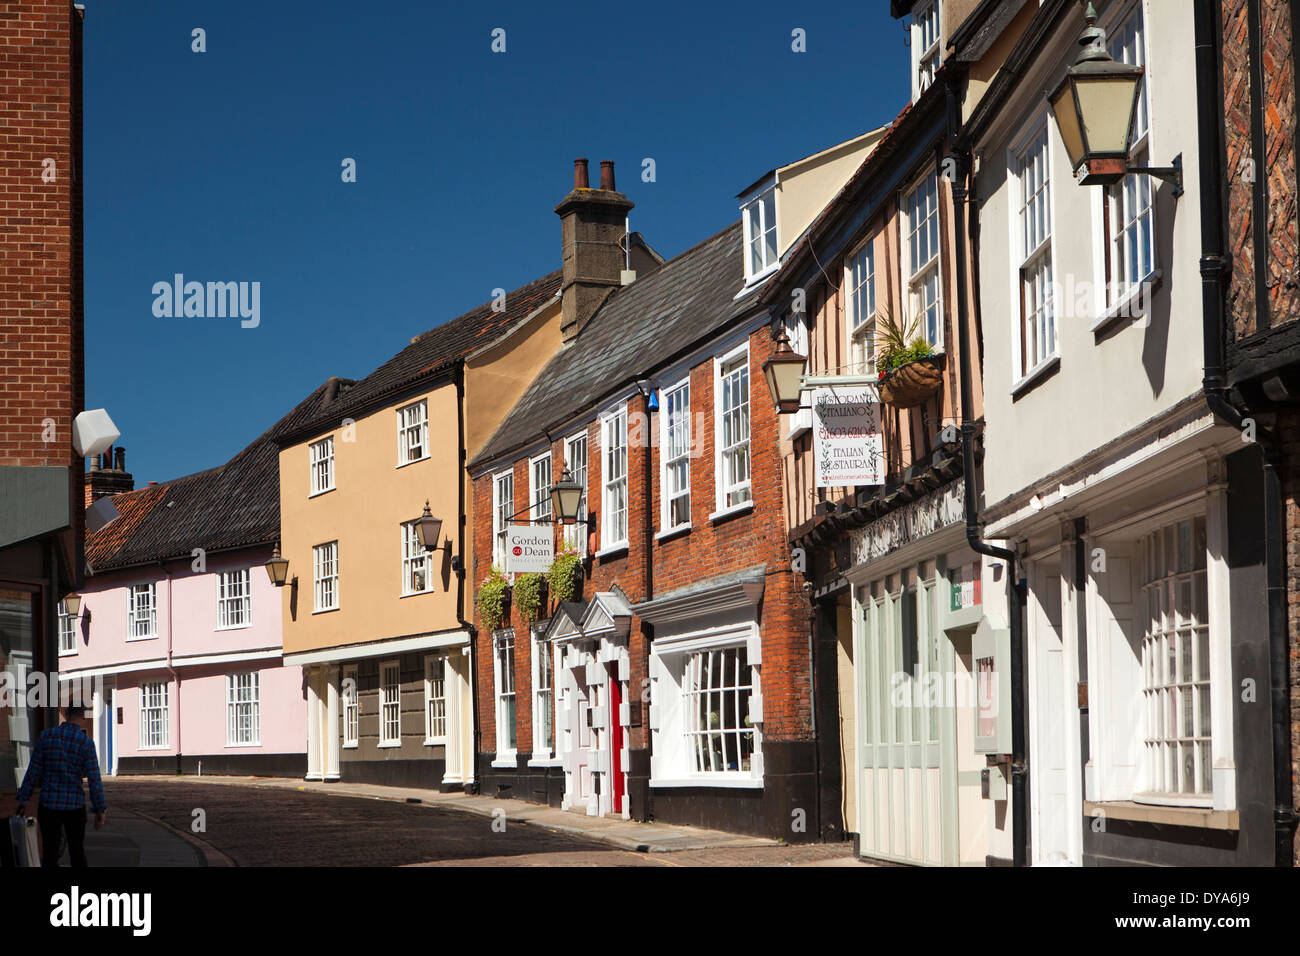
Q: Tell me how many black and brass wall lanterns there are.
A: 6